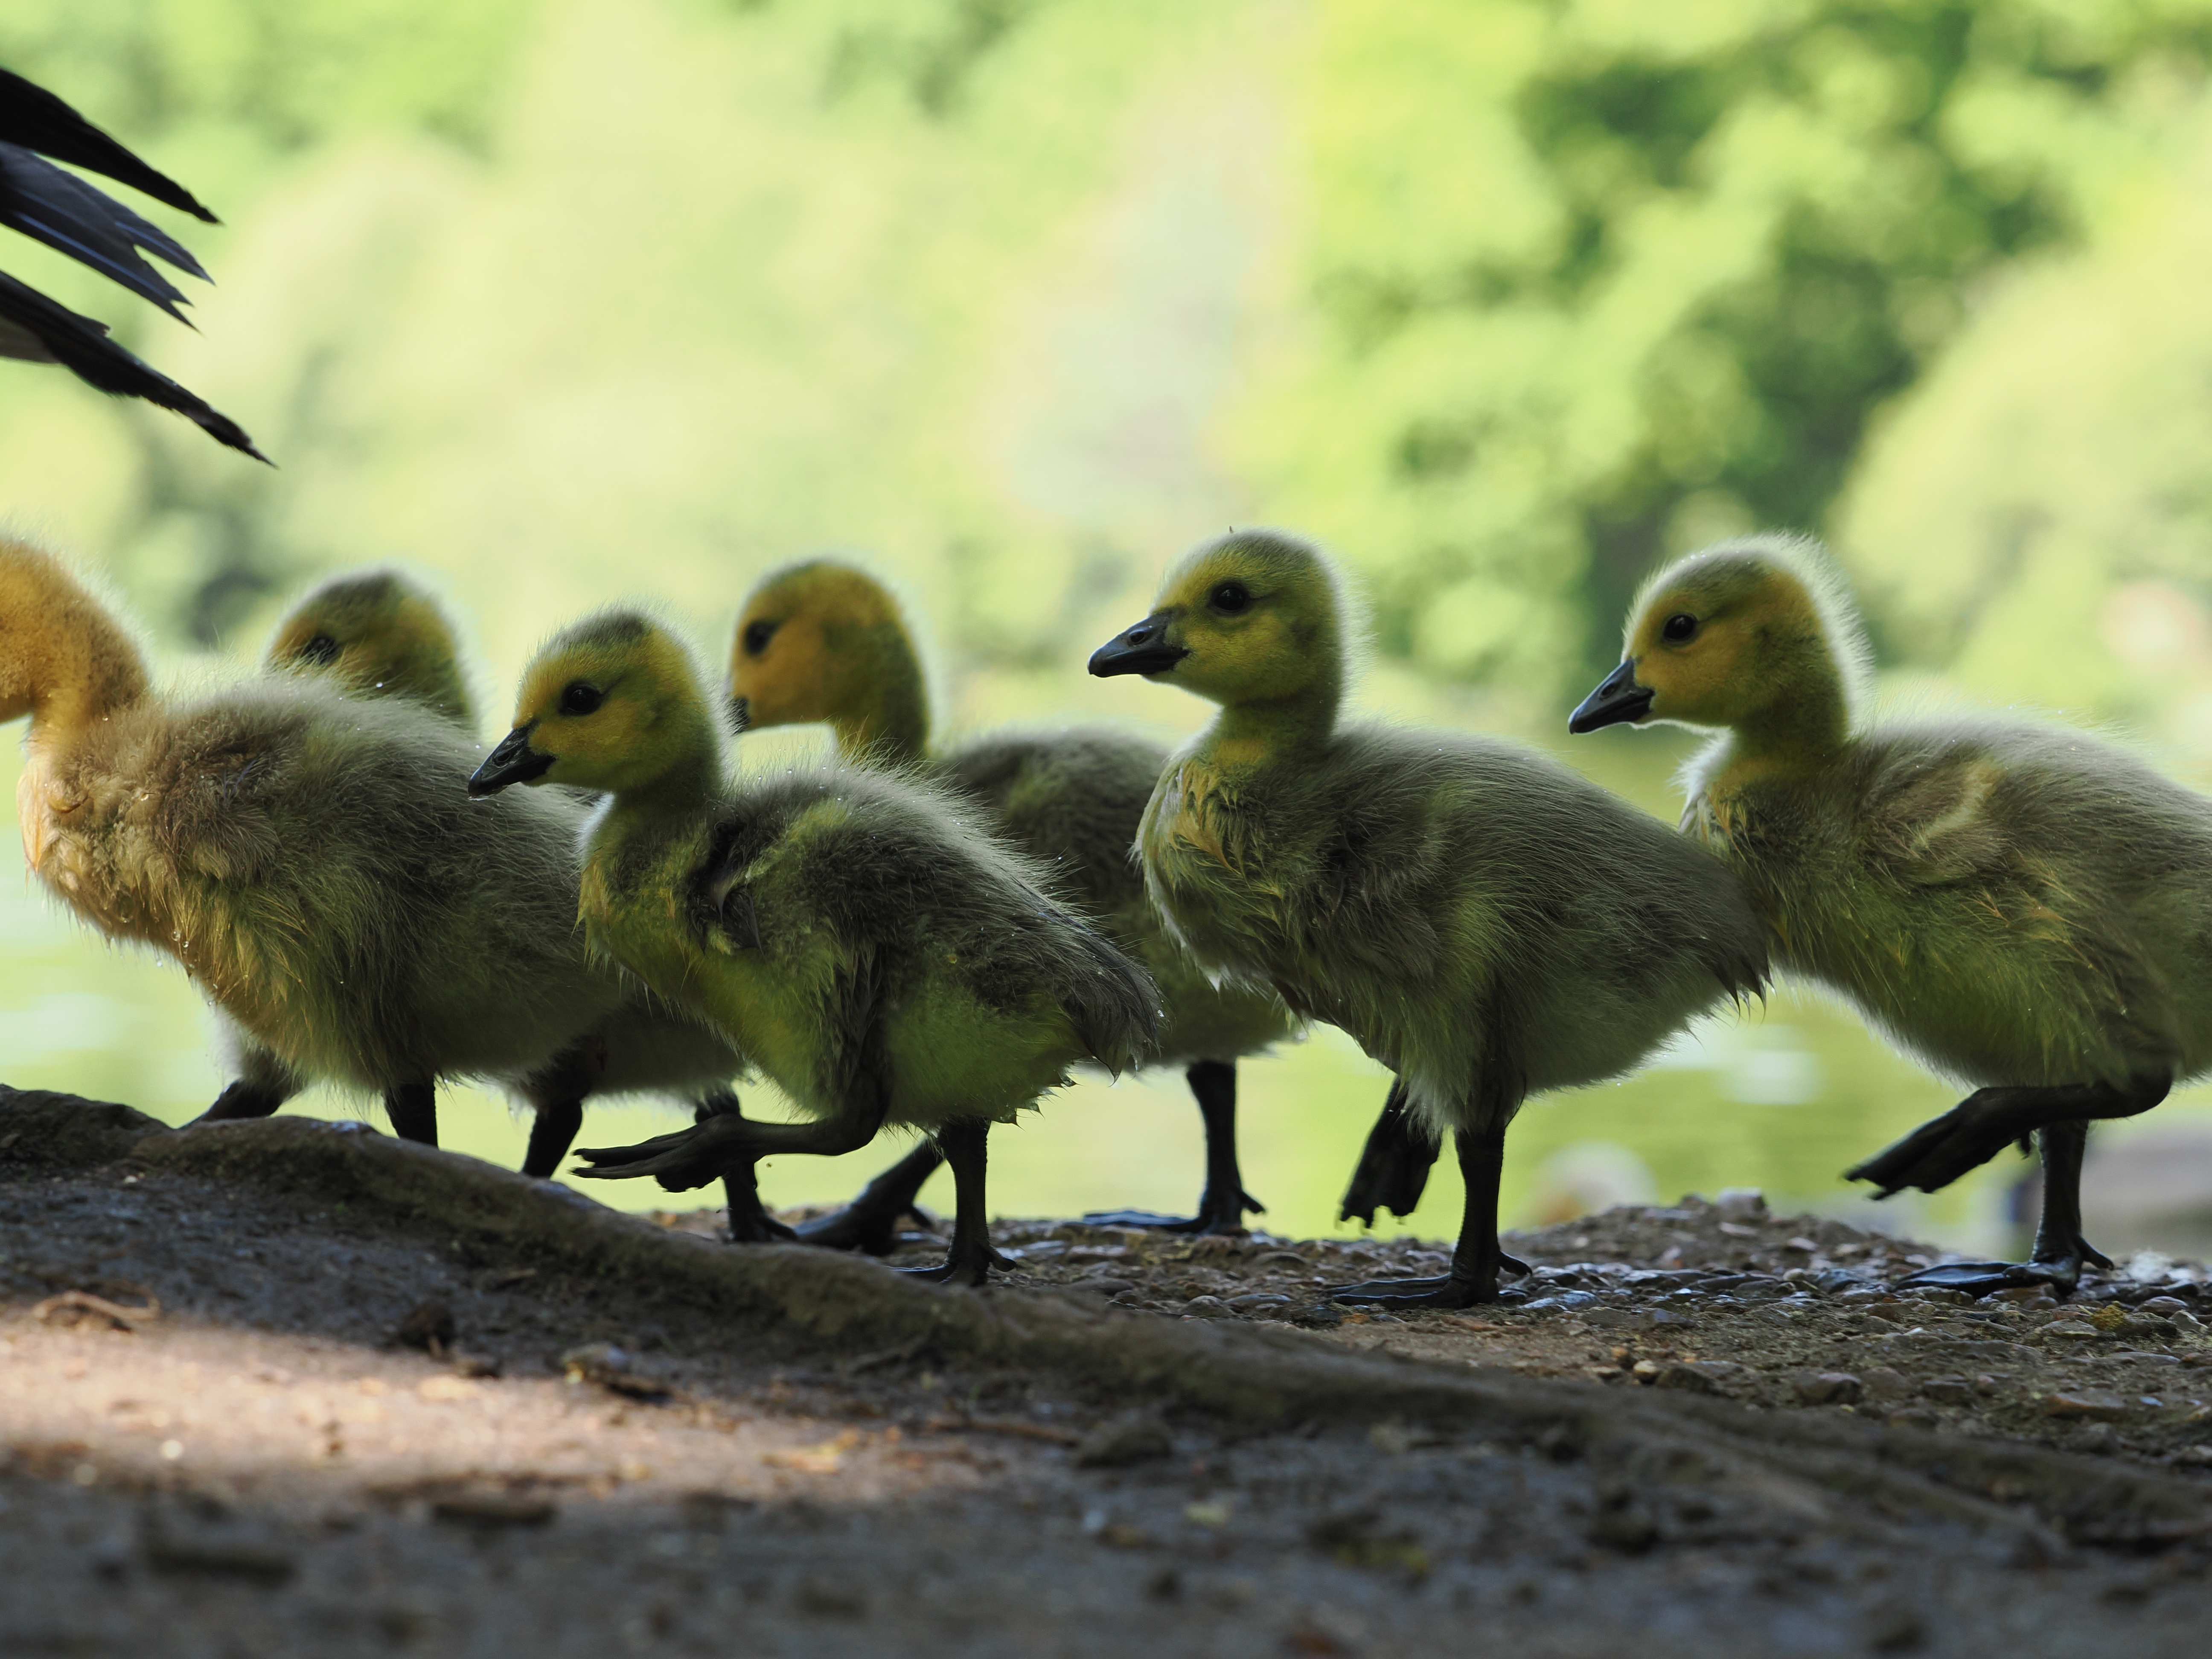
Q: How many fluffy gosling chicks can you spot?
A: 6